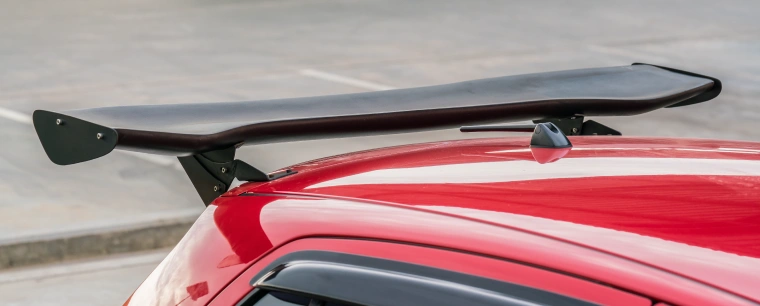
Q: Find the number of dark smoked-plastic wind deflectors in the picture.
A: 1